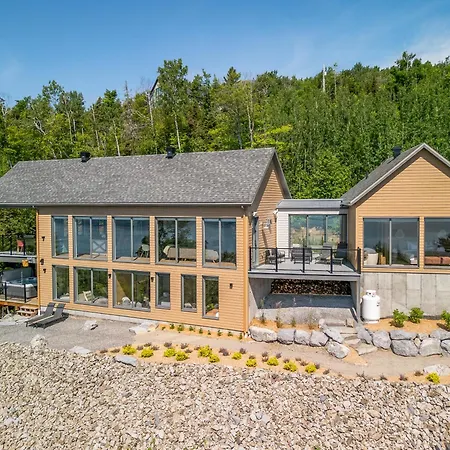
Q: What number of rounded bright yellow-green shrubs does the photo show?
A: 12